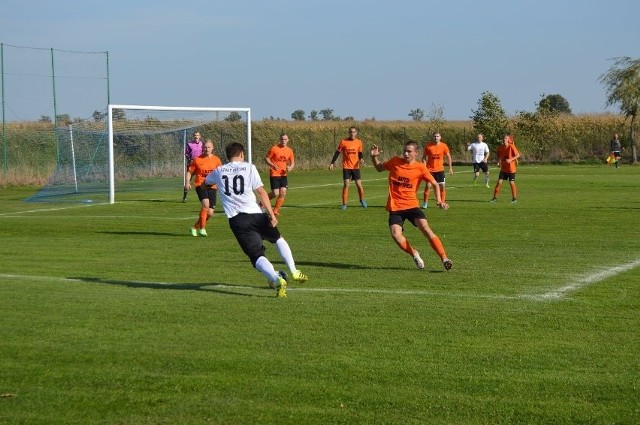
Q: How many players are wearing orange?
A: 6